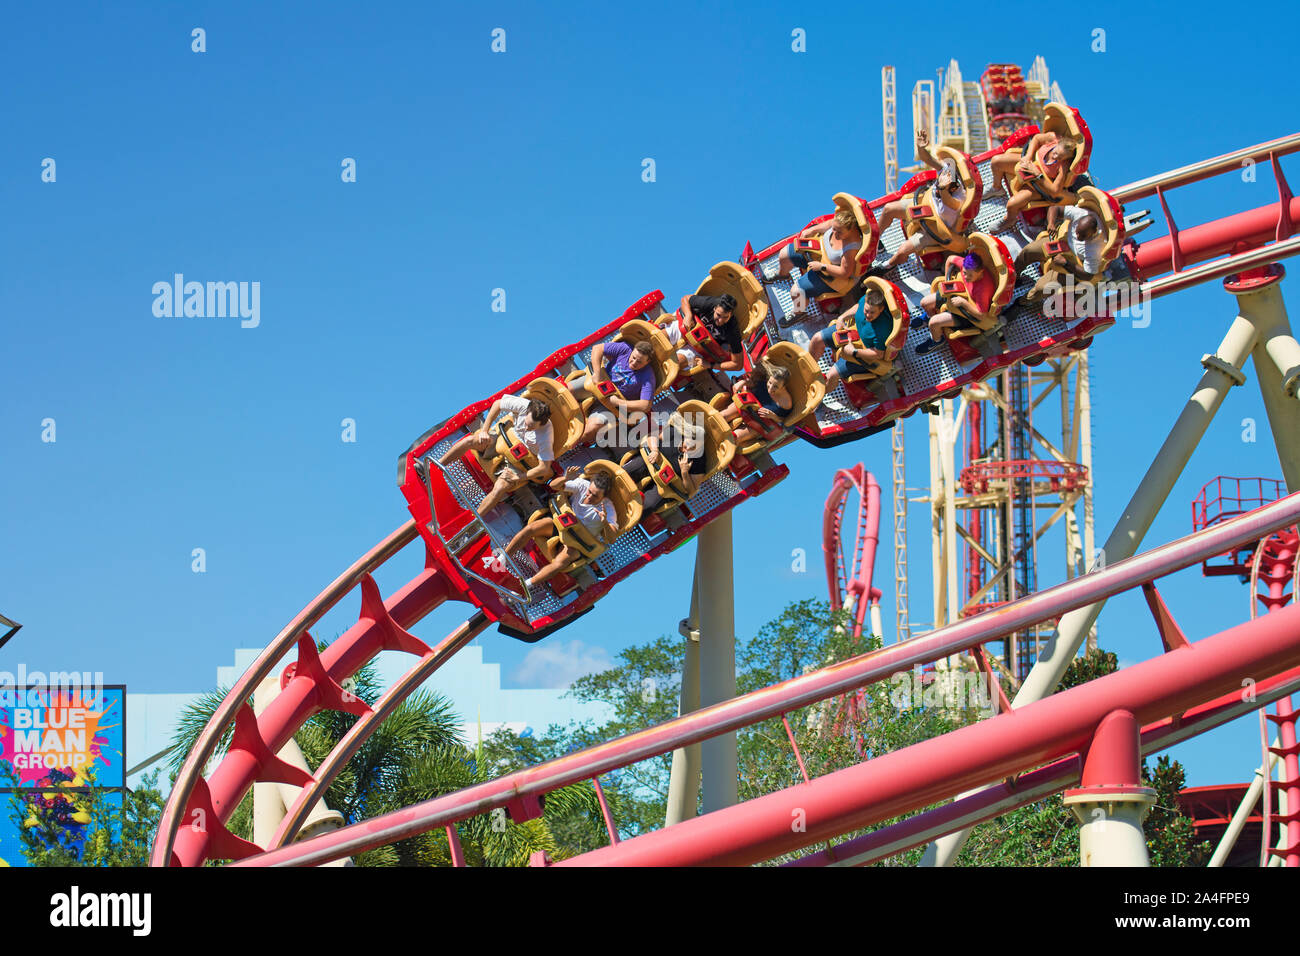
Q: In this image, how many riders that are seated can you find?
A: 12